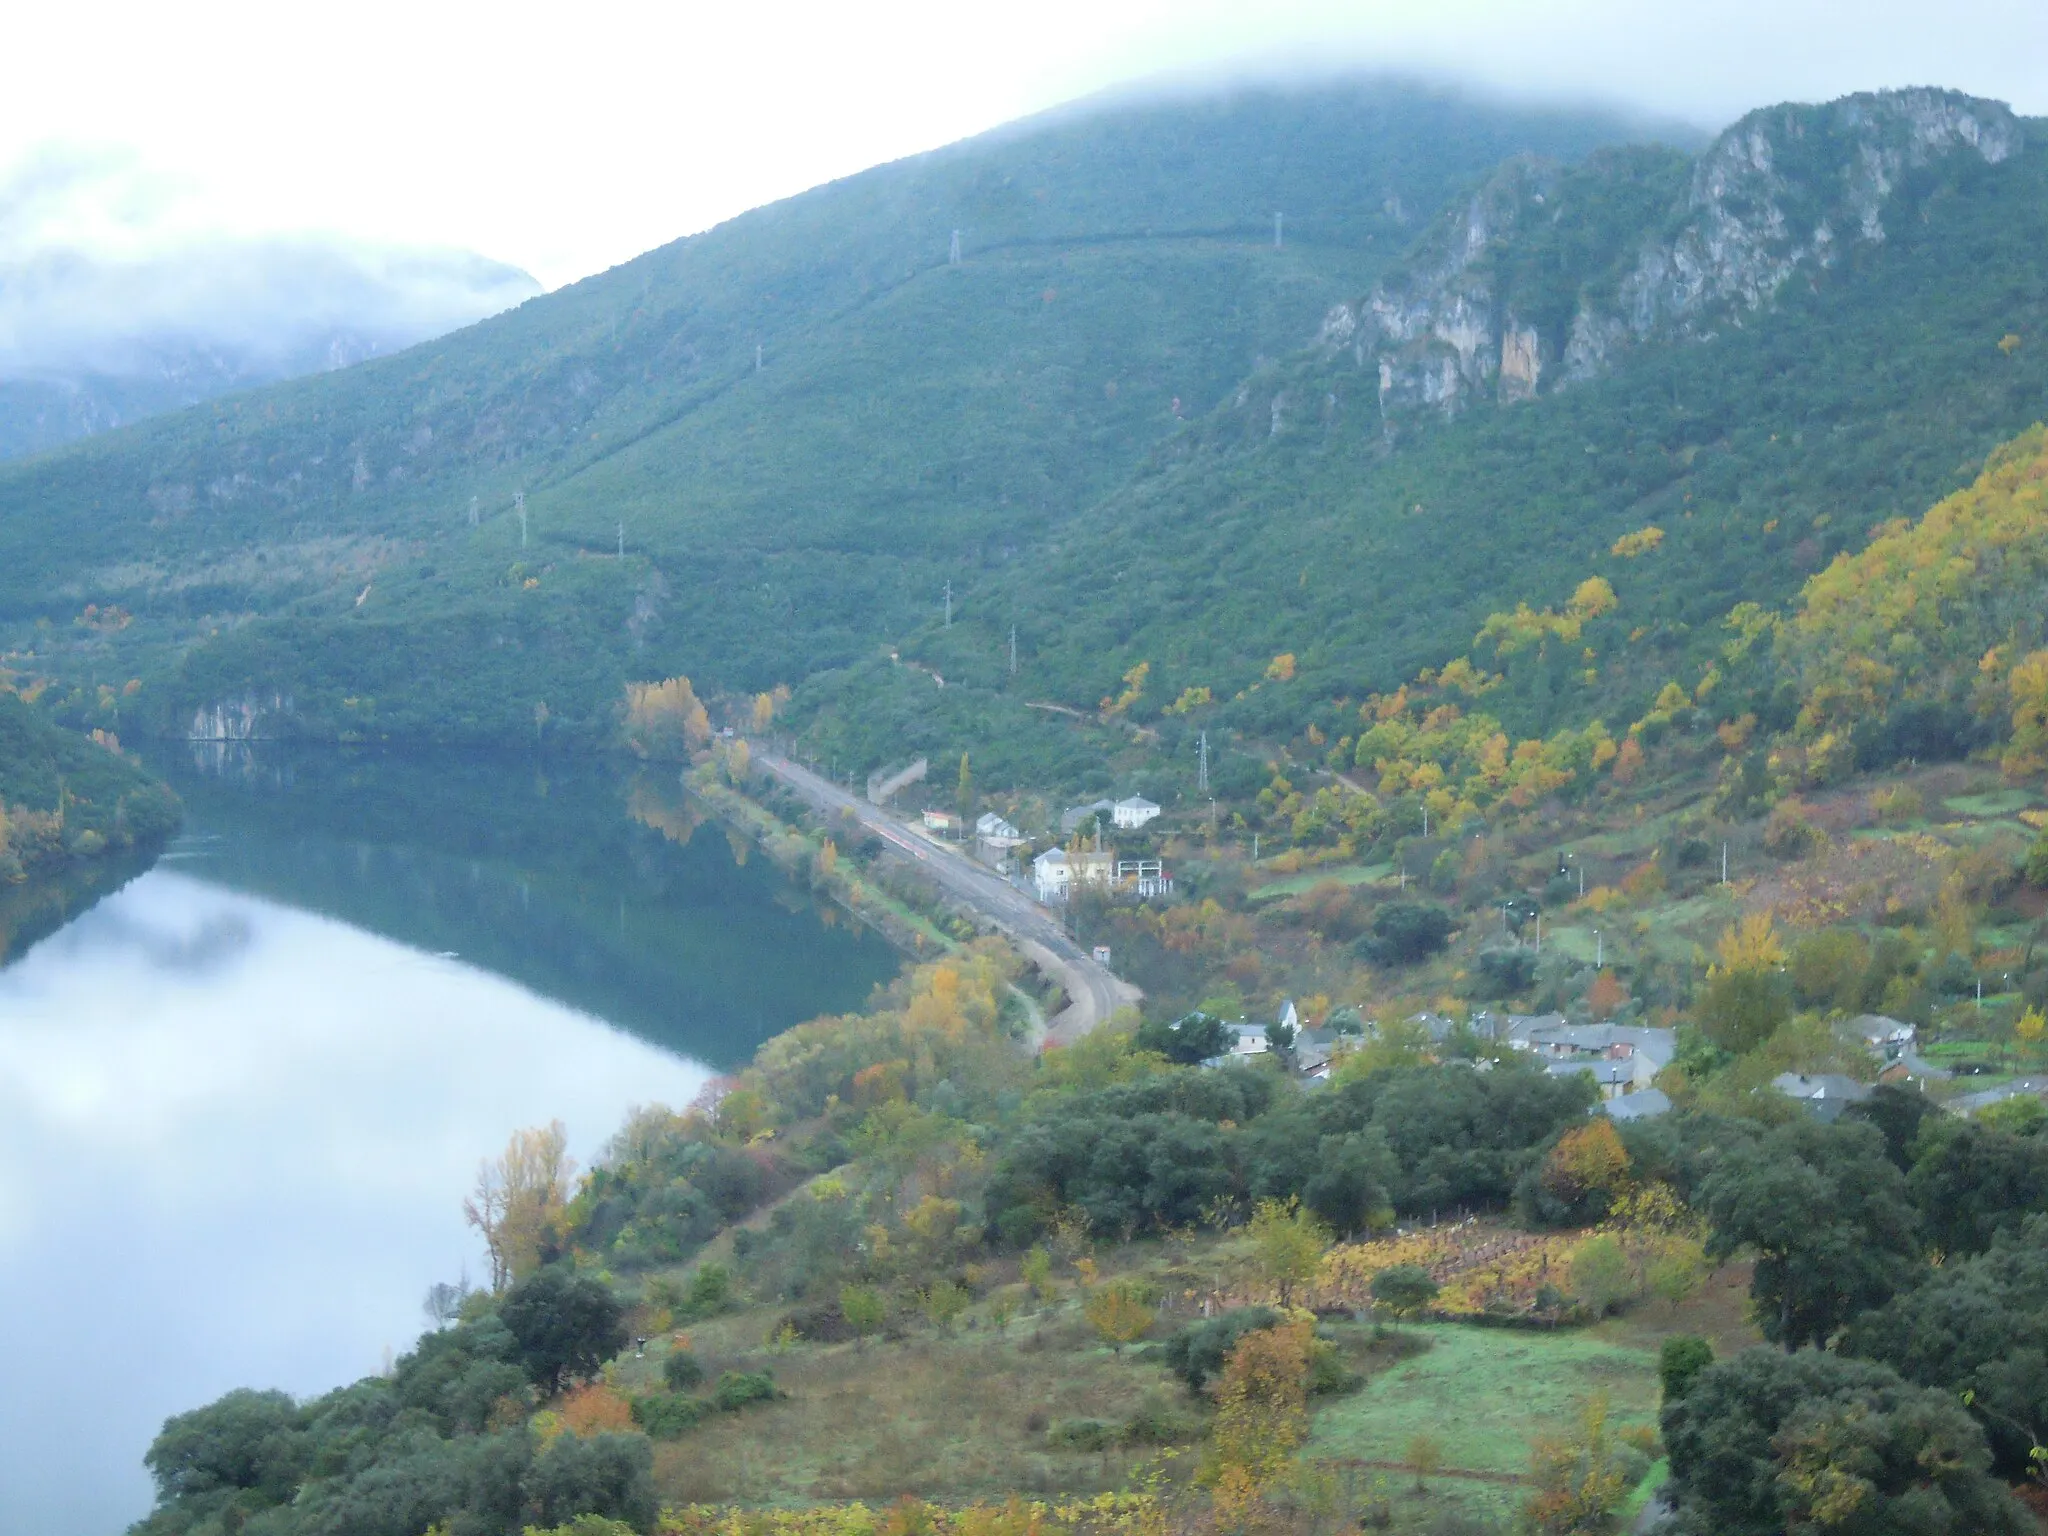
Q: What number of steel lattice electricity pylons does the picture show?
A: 9